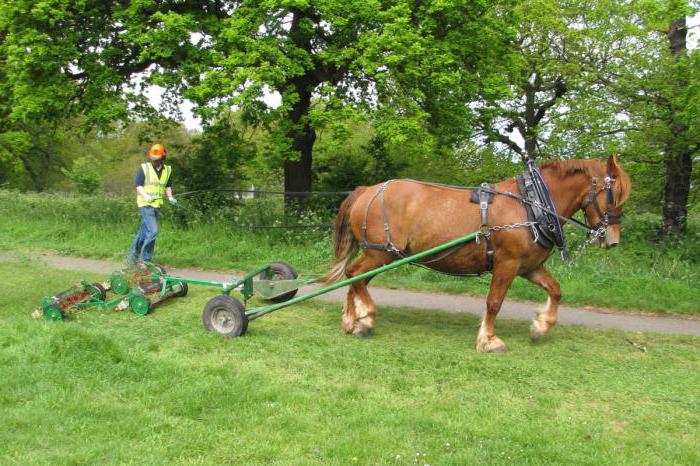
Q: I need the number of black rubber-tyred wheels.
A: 2